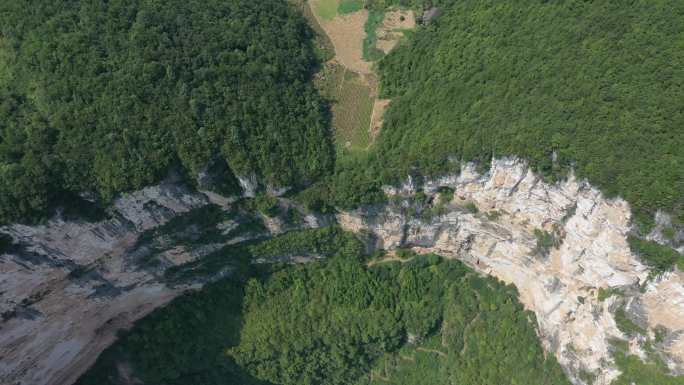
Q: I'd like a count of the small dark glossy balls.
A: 0